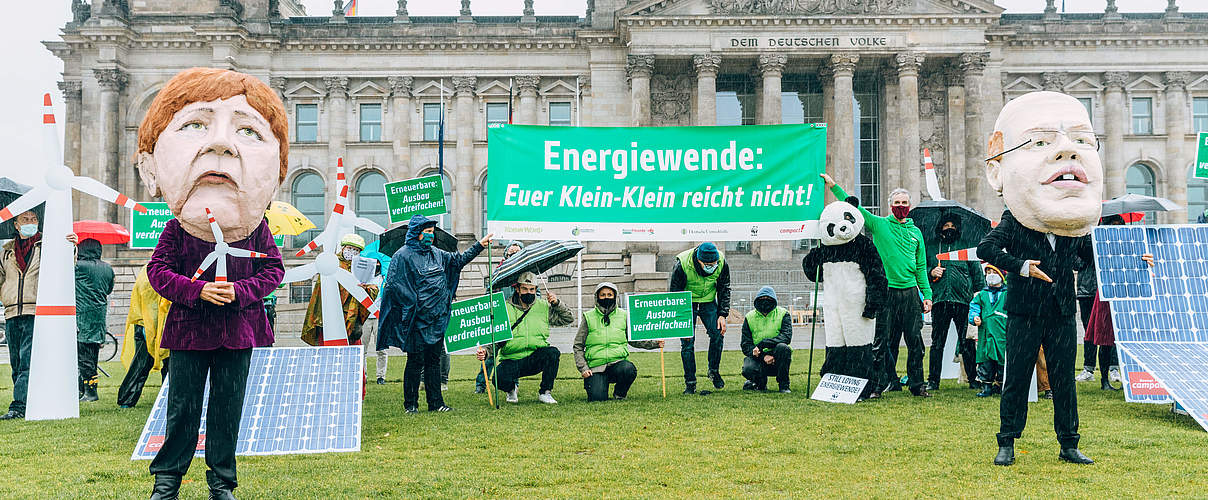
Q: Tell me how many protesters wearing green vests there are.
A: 4